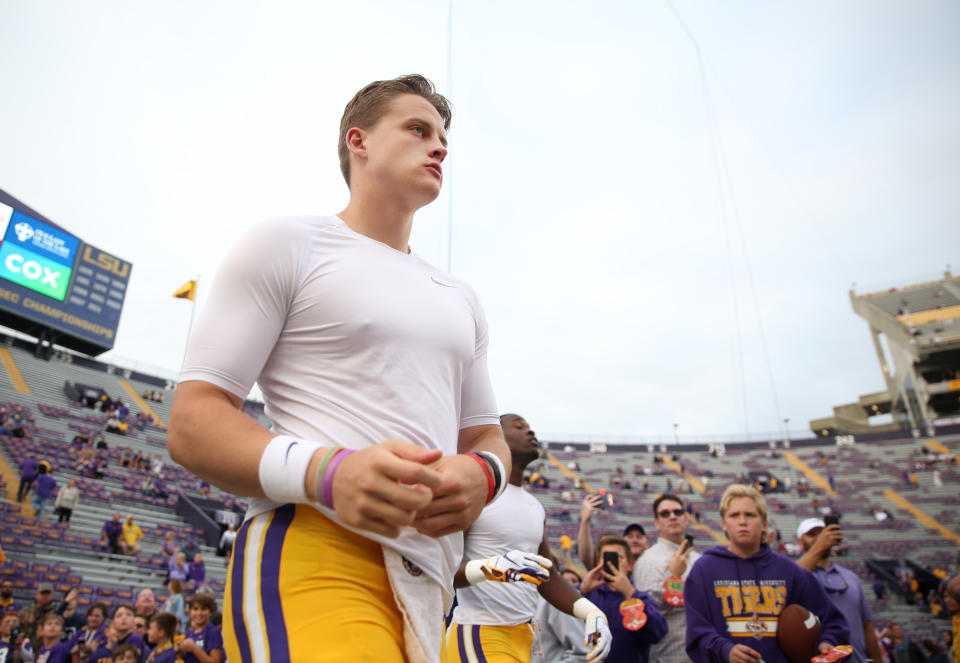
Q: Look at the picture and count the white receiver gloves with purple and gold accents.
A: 2